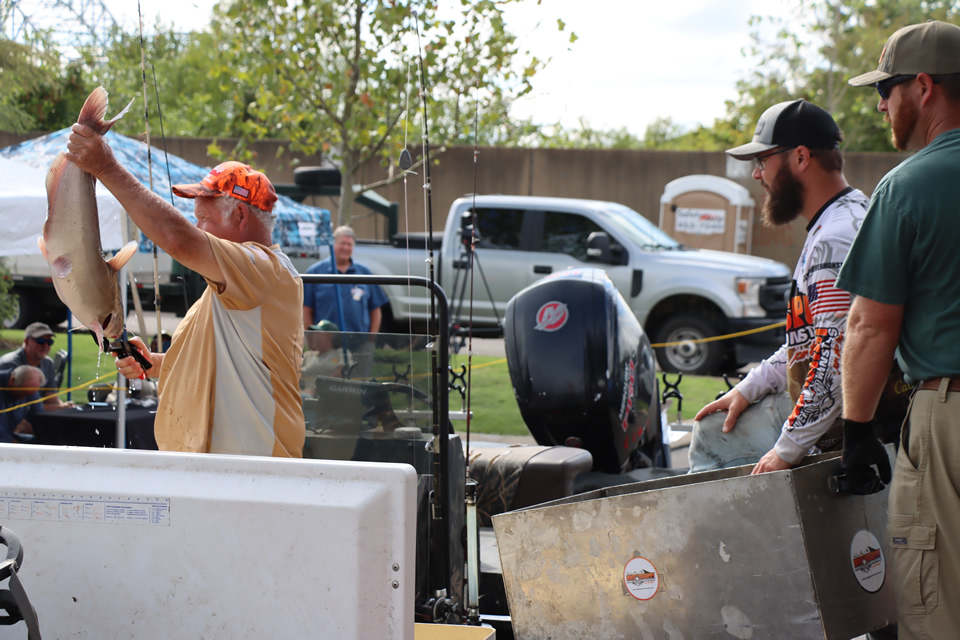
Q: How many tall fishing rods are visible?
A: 4